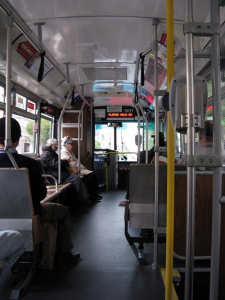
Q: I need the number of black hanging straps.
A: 4